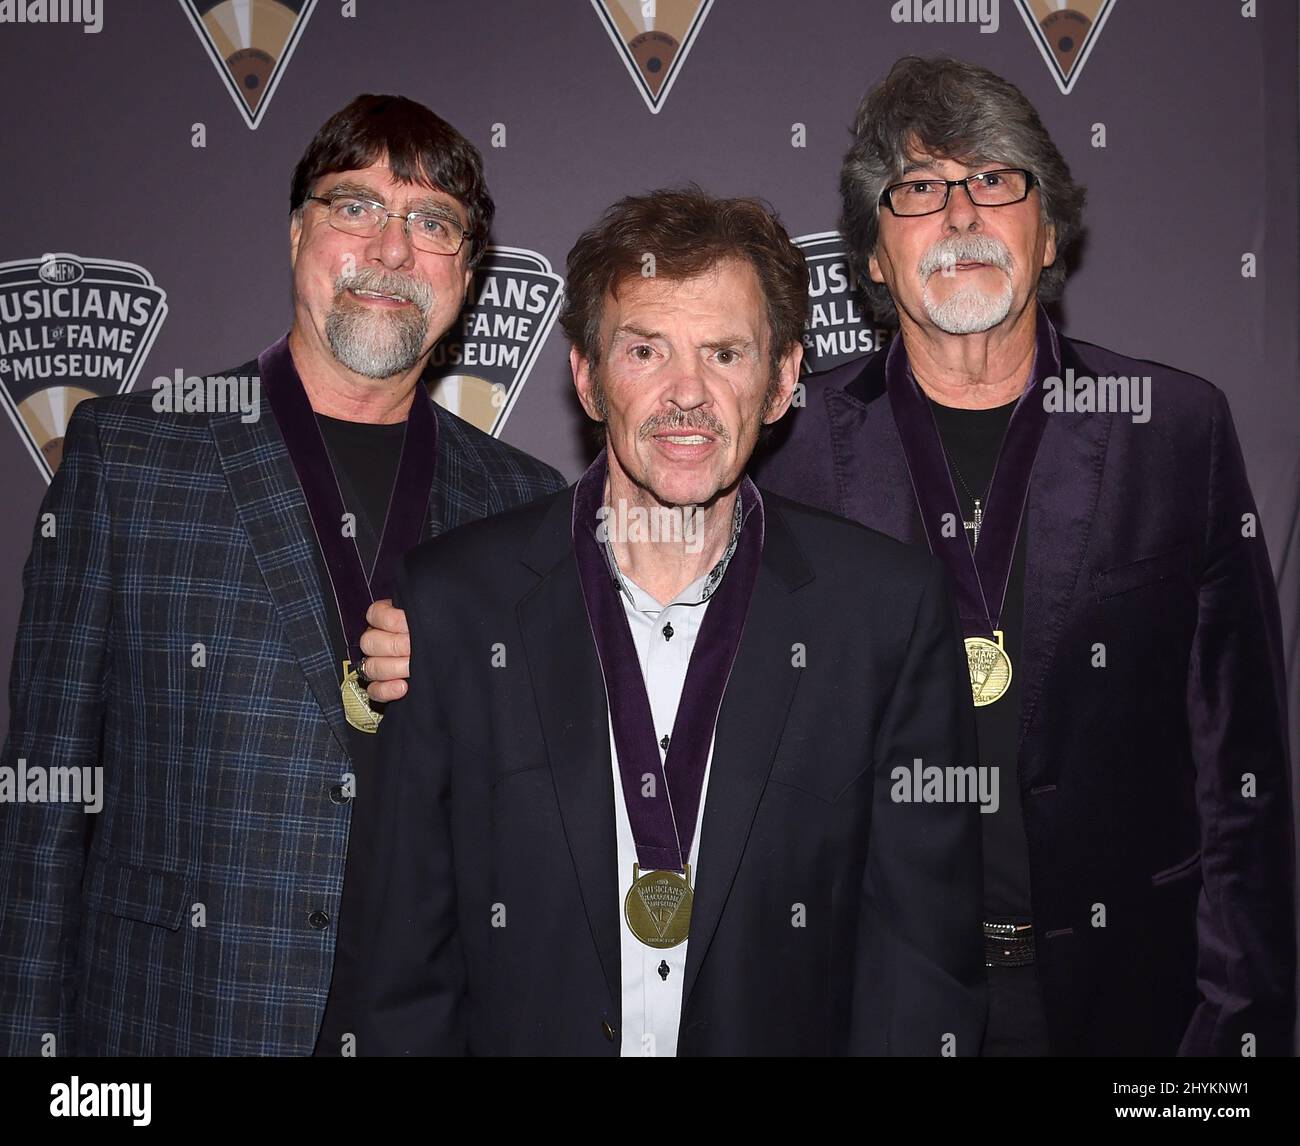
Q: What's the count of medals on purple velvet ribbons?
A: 3